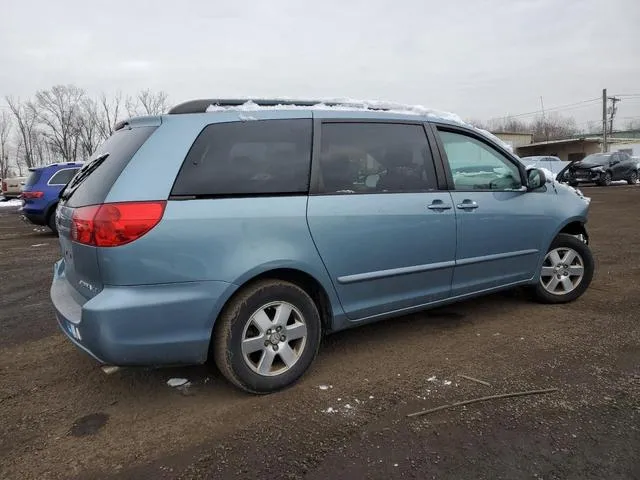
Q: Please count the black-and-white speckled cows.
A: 0